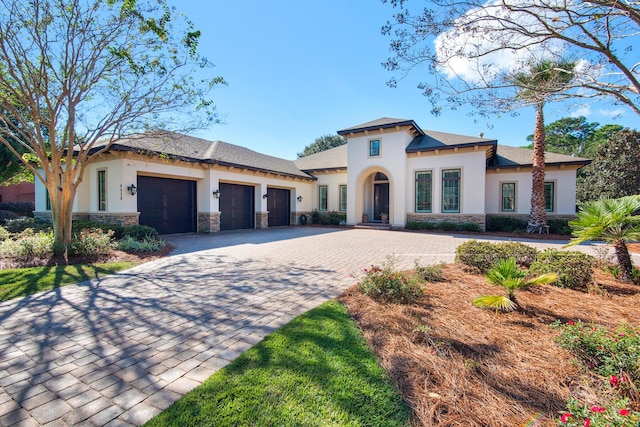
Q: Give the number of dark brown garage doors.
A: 3